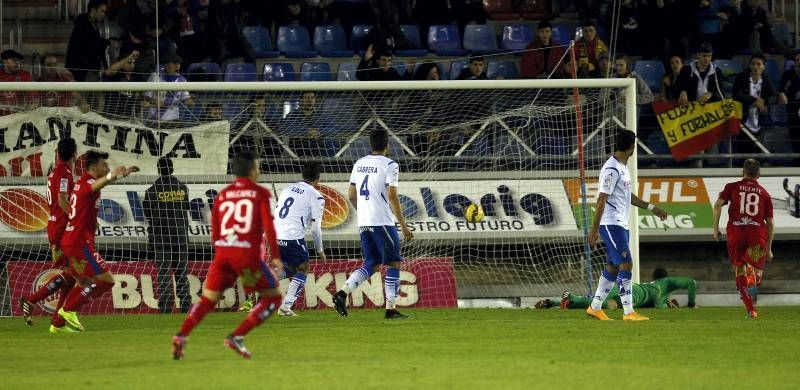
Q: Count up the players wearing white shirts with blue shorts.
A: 3